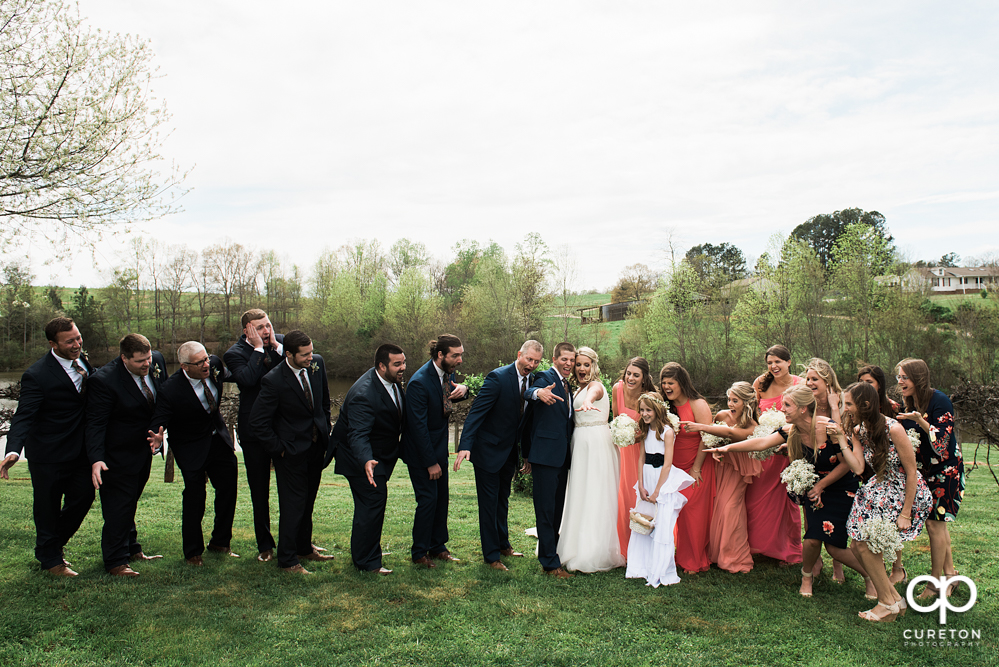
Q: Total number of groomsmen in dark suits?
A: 8